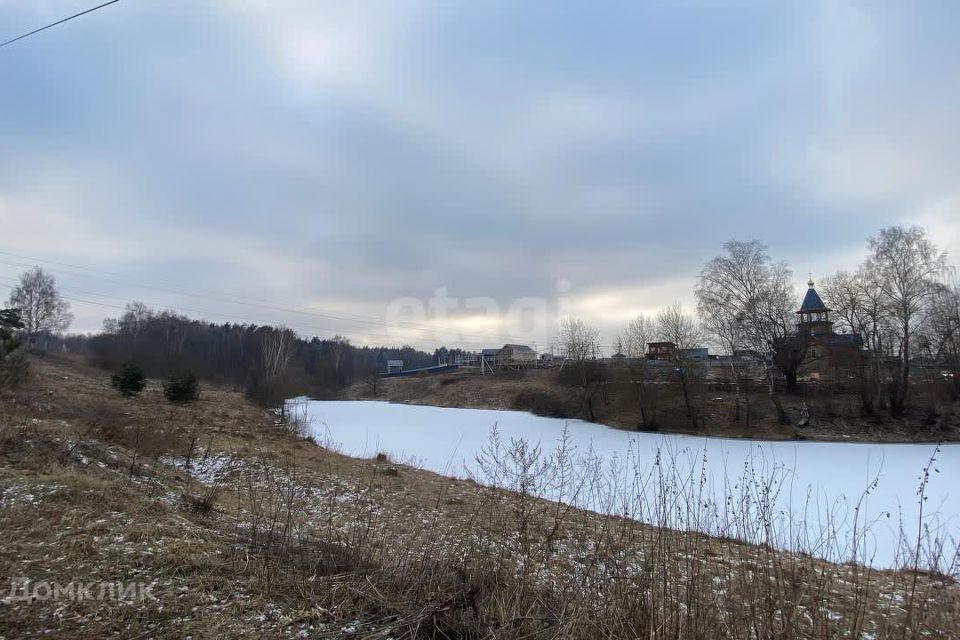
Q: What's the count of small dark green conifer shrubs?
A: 2